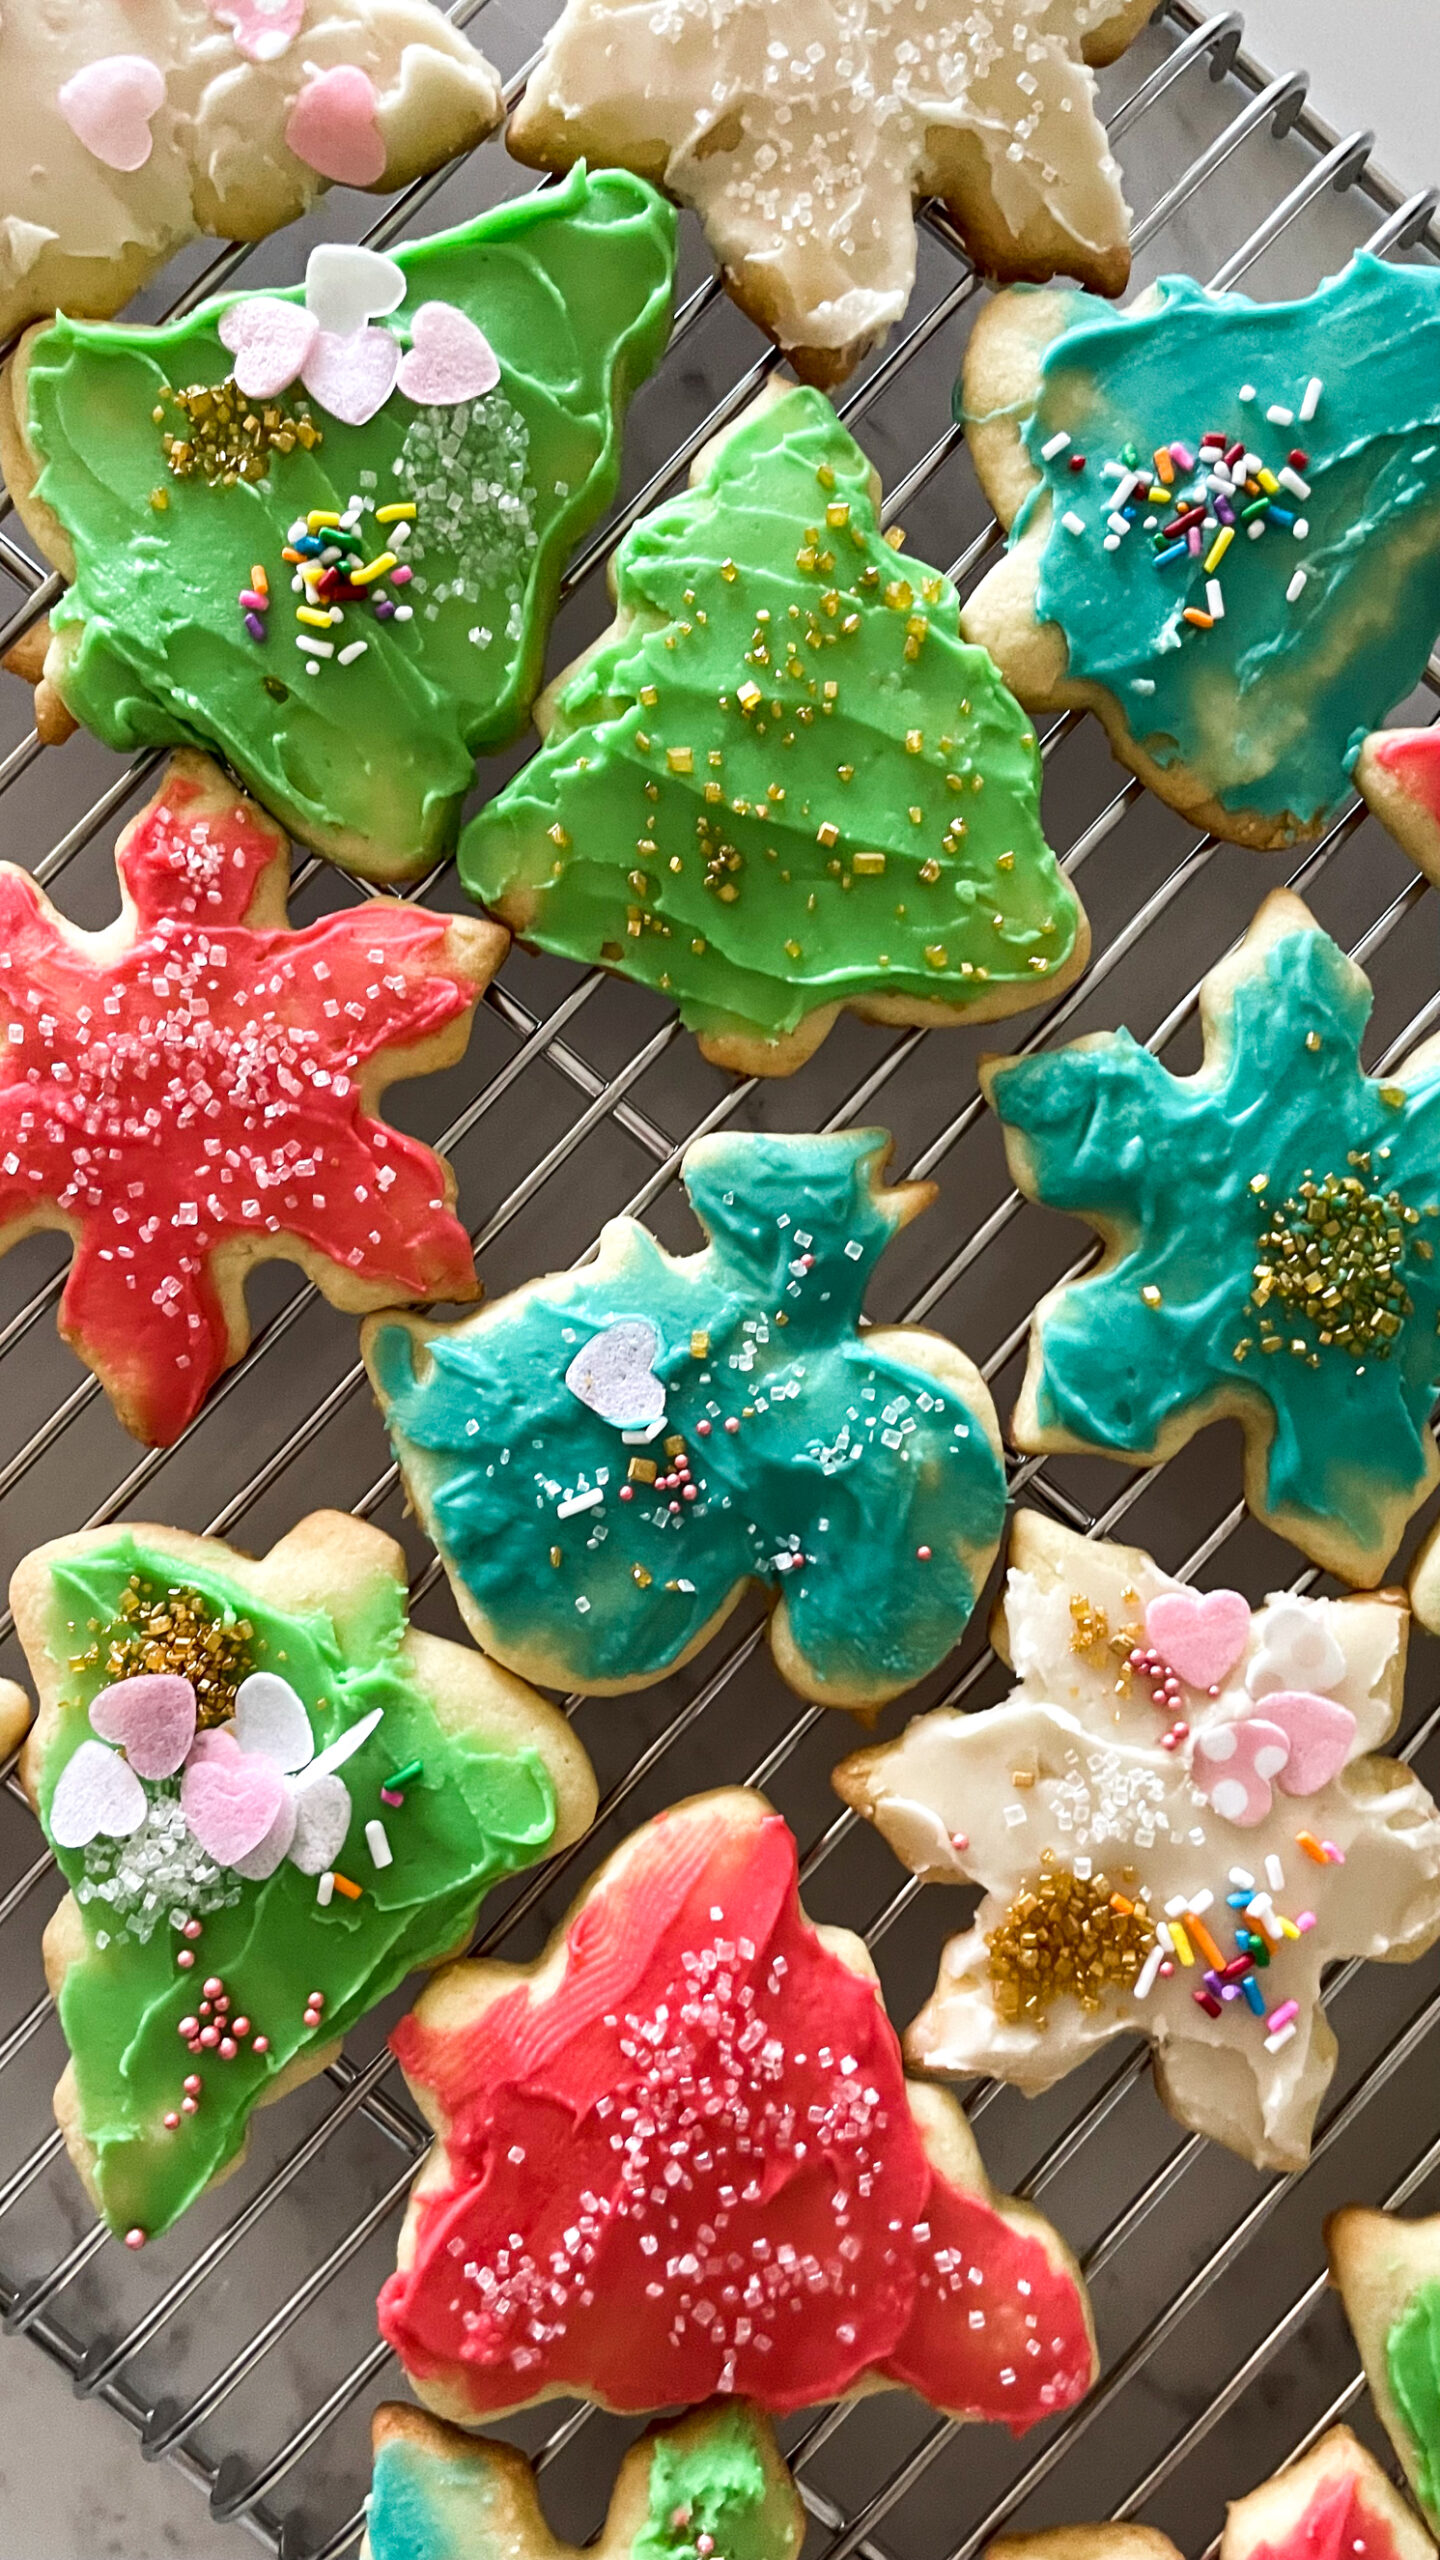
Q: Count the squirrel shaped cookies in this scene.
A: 1